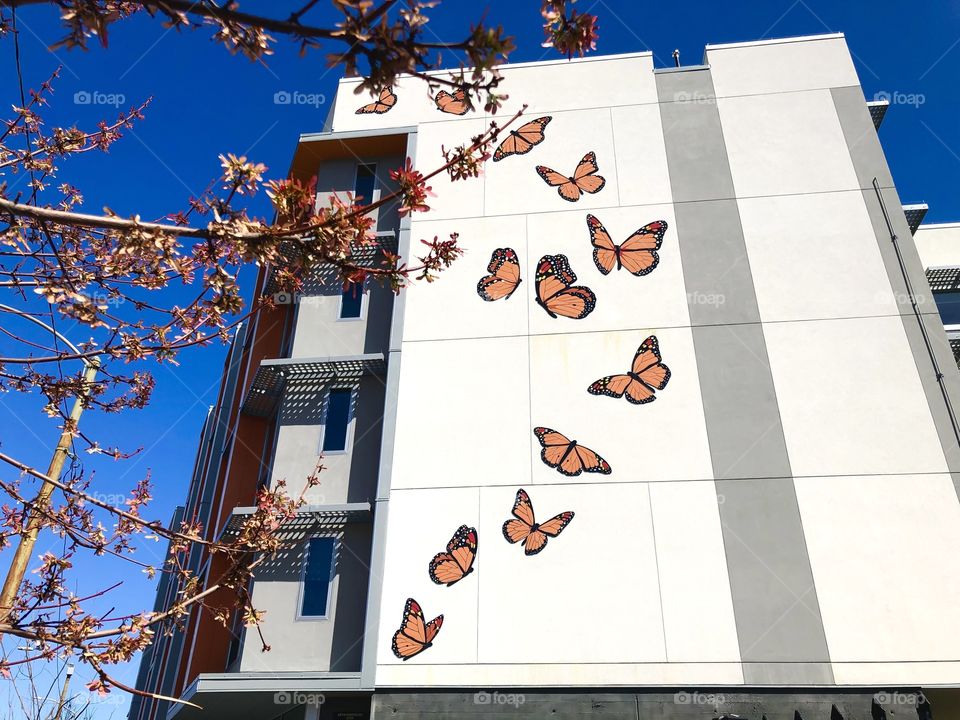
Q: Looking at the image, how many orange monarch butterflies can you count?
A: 12